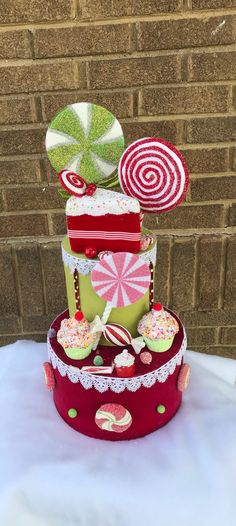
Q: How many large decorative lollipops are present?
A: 3